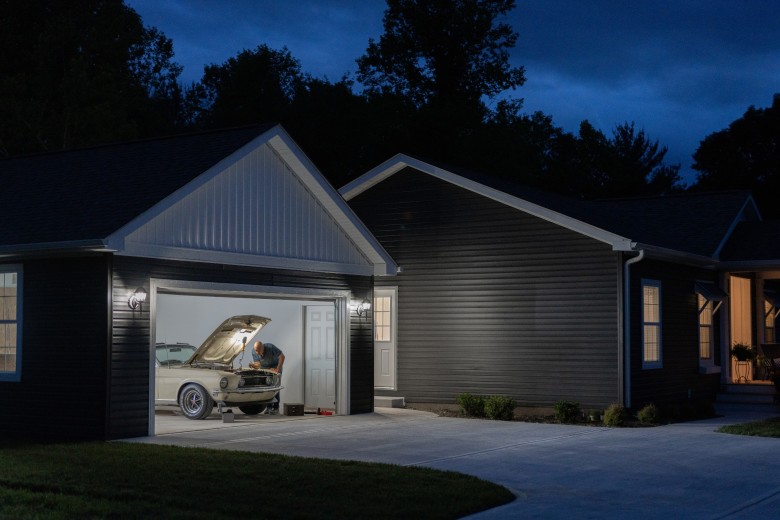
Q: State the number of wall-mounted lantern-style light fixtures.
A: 2